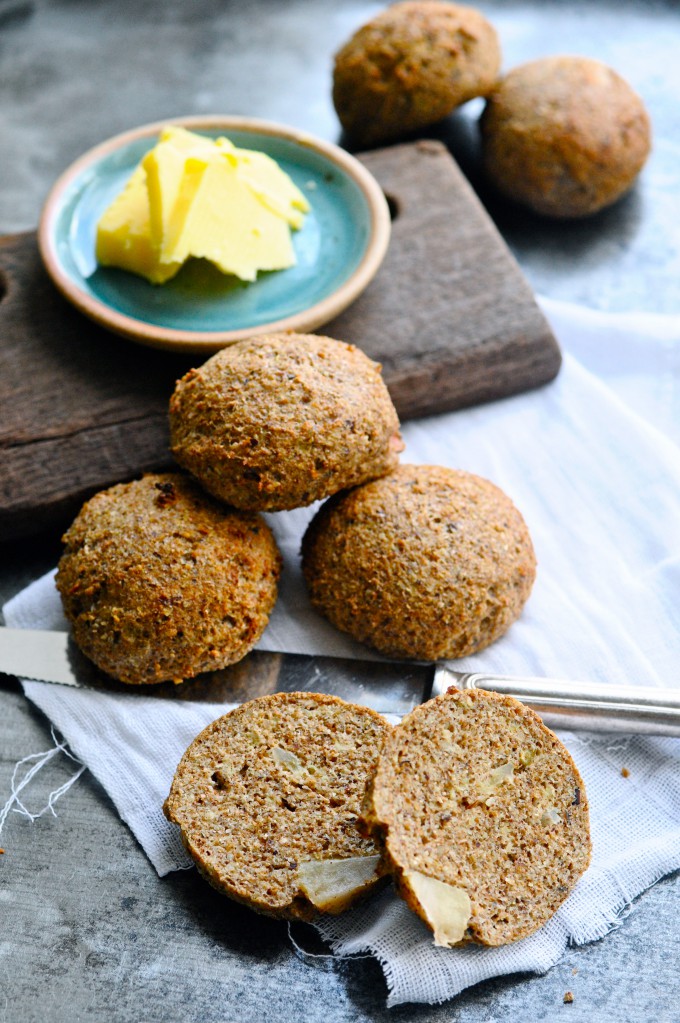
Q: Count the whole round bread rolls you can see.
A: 5